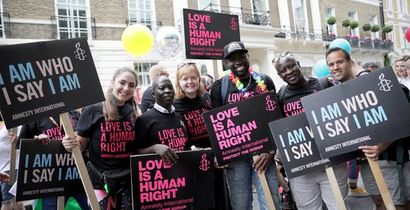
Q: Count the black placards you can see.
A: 7